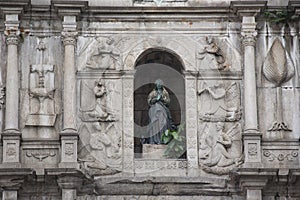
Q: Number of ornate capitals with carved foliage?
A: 3